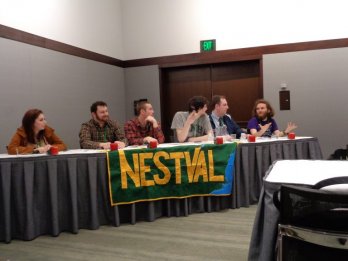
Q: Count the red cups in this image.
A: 6